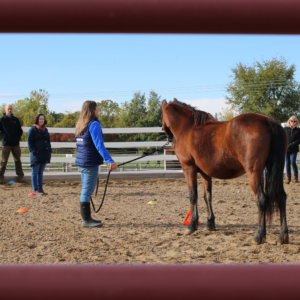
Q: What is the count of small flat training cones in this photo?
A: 4